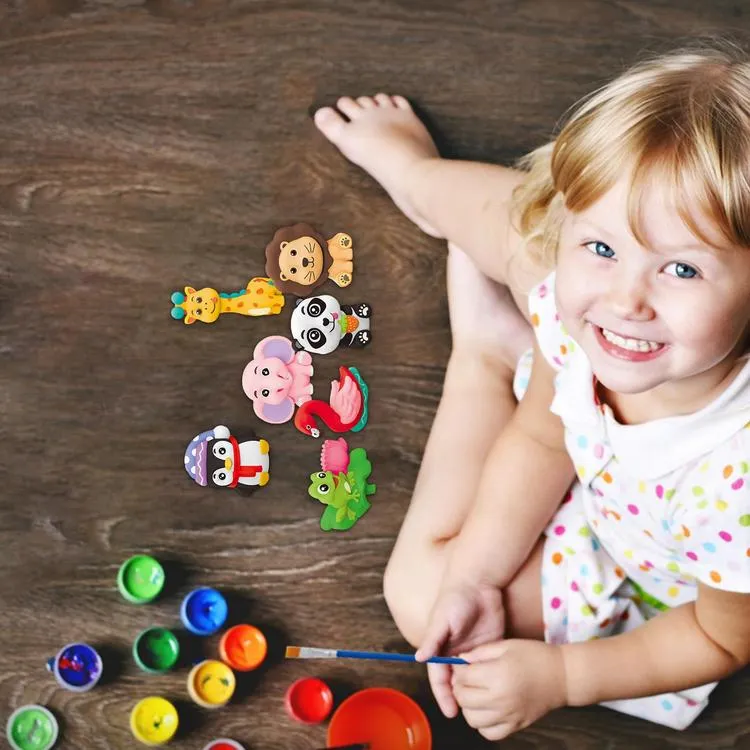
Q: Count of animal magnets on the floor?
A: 7